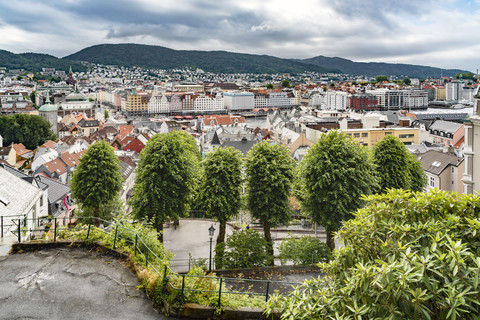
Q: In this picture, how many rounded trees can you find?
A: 6